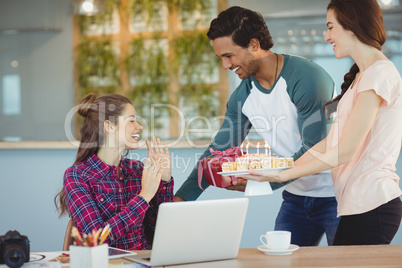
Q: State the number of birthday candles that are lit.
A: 5